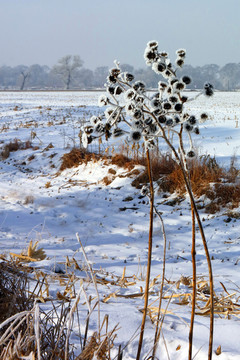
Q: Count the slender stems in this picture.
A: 4